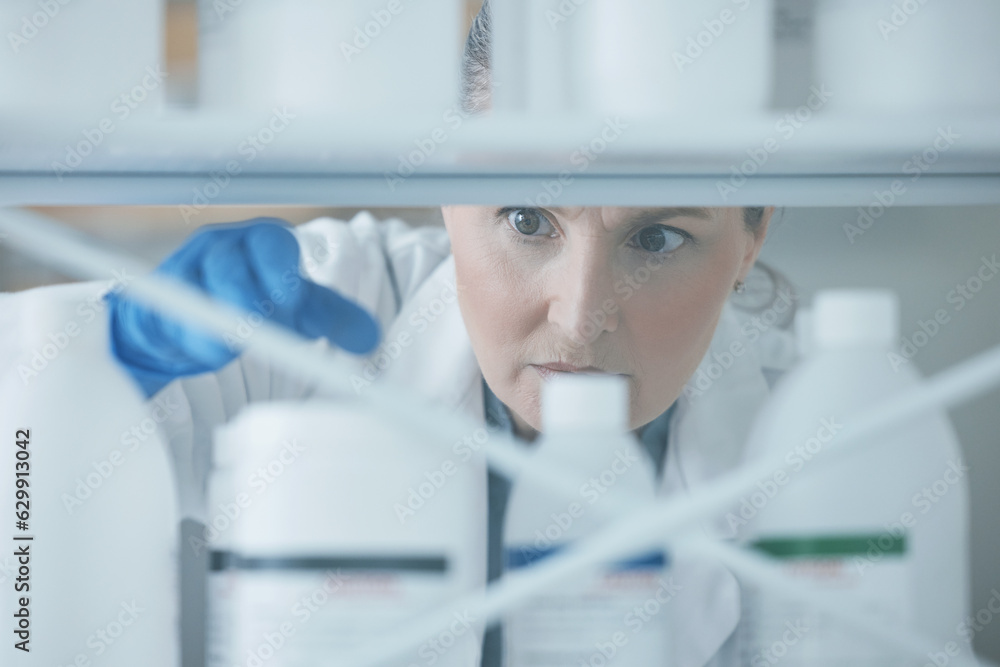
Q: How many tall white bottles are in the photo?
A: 3